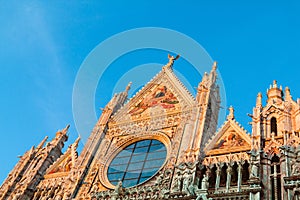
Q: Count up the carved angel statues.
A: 1